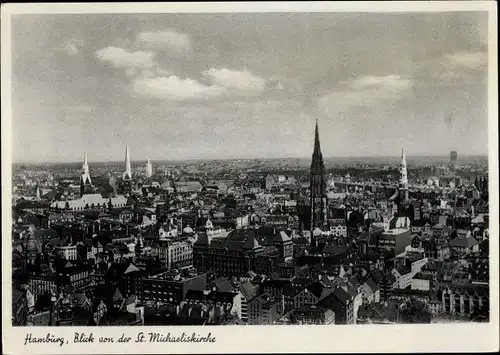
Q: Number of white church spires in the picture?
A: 4